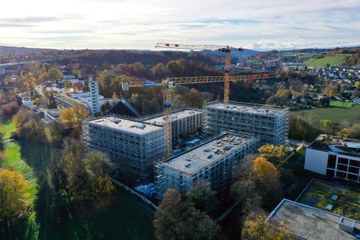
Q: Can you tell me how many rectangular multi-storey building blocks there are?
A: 4